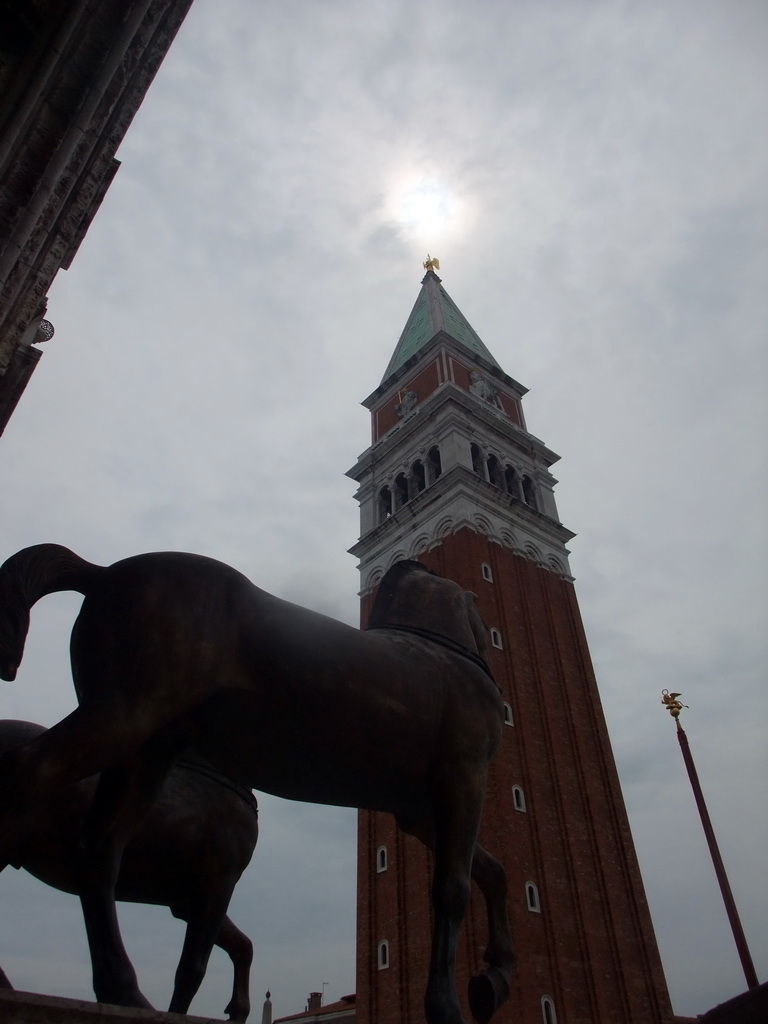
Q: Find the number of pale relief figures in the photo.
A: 2